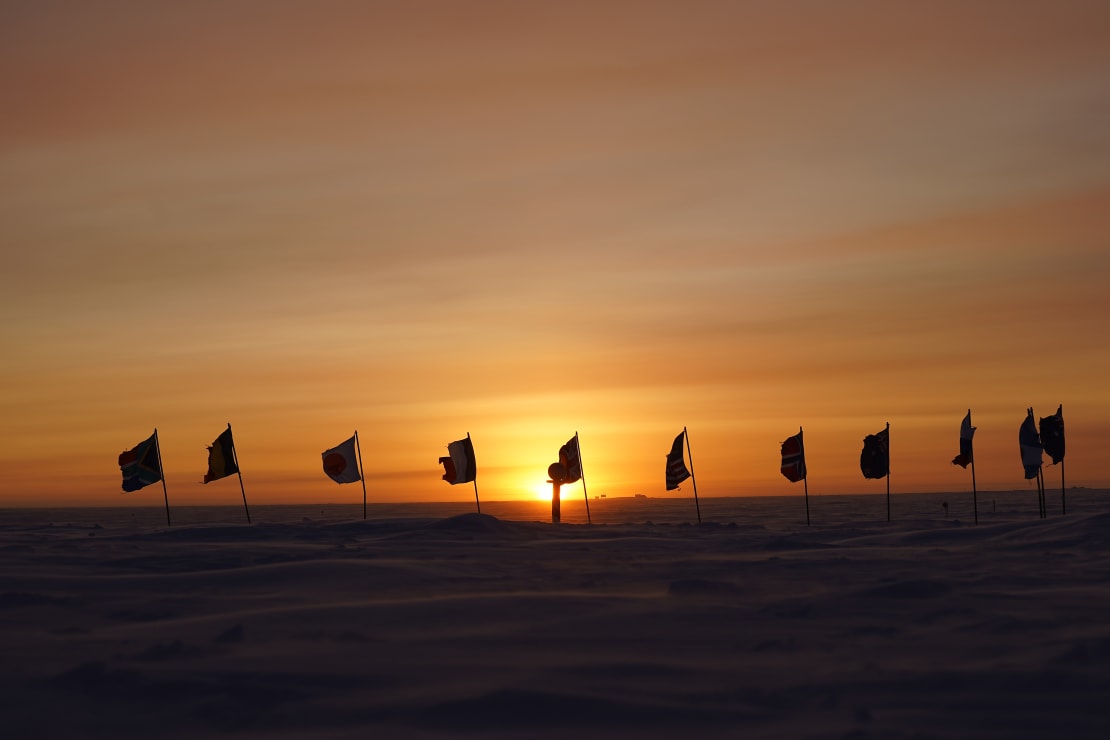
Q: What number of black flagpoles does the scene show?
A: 12